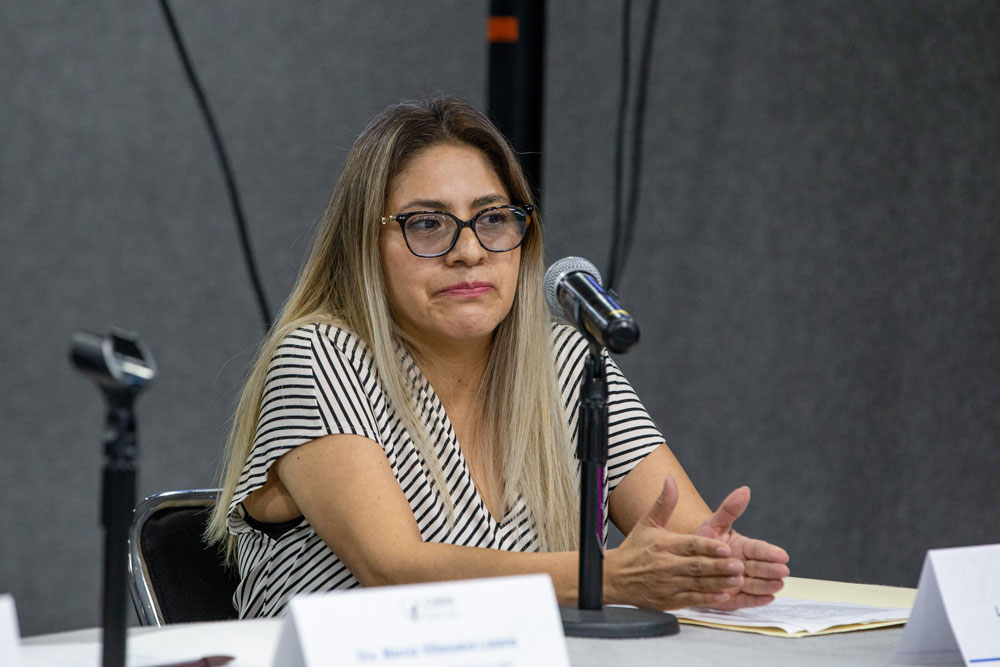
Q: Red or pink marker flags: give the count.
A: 0